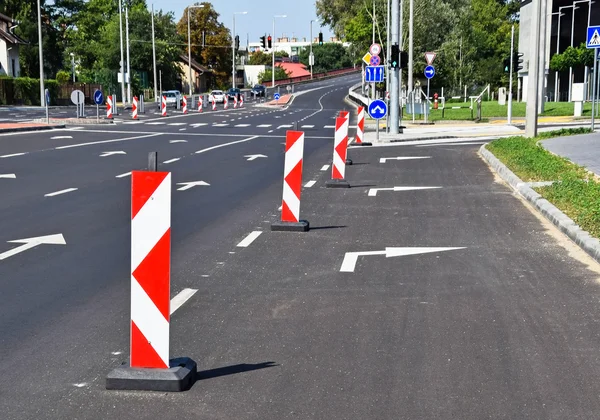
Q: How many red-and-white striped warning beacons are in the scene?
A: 14